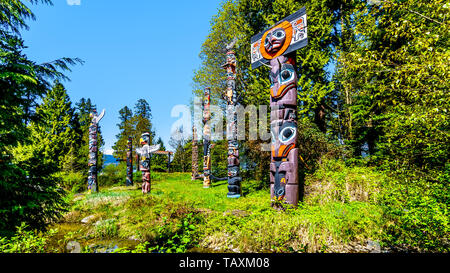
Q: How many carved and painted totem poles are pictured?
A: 7